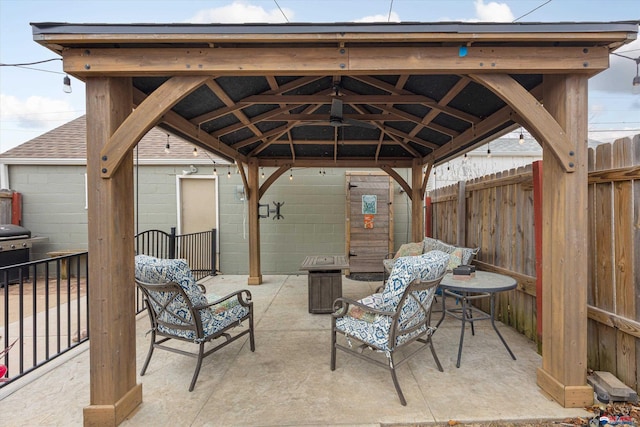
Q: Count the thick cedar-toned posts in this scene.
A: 4